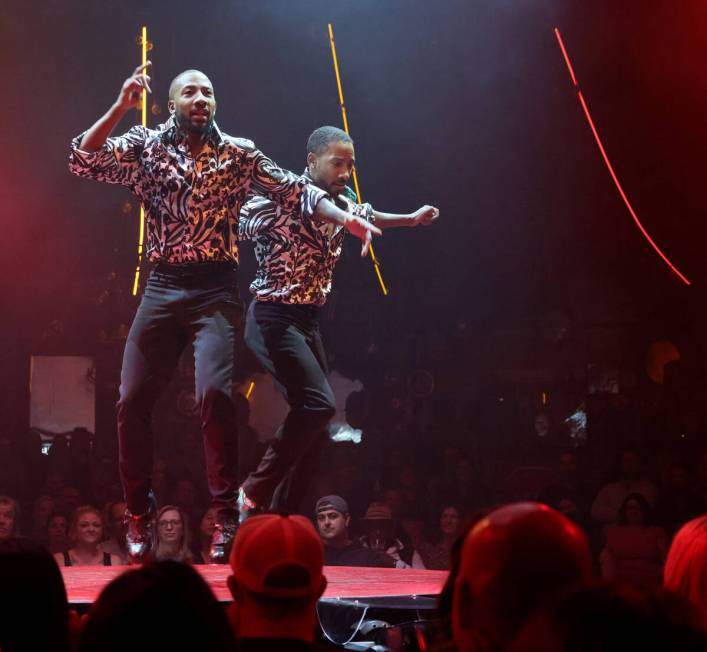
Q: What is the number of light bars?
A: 3